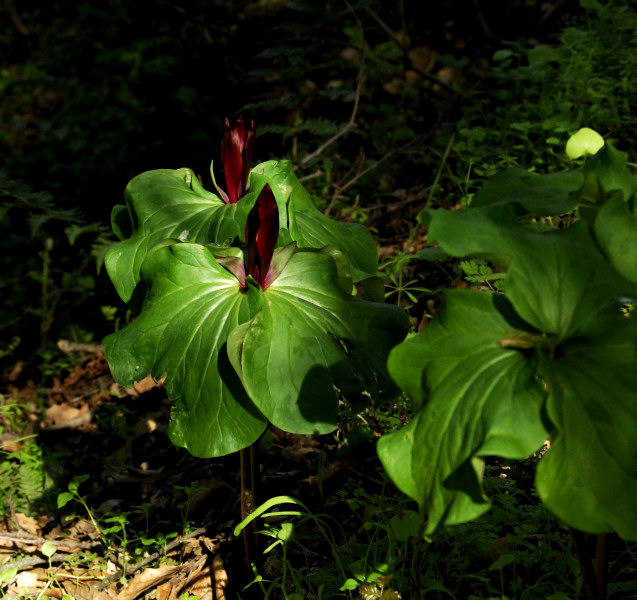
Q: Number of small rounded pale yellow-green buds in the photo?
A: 1